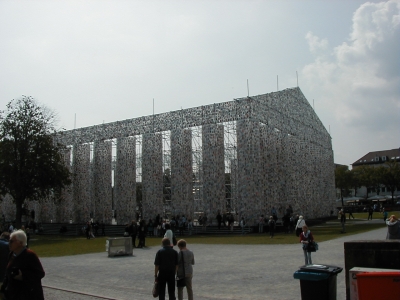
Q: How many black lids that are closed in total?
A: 1